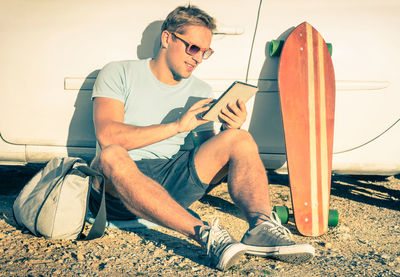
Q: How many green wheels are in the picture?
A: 4